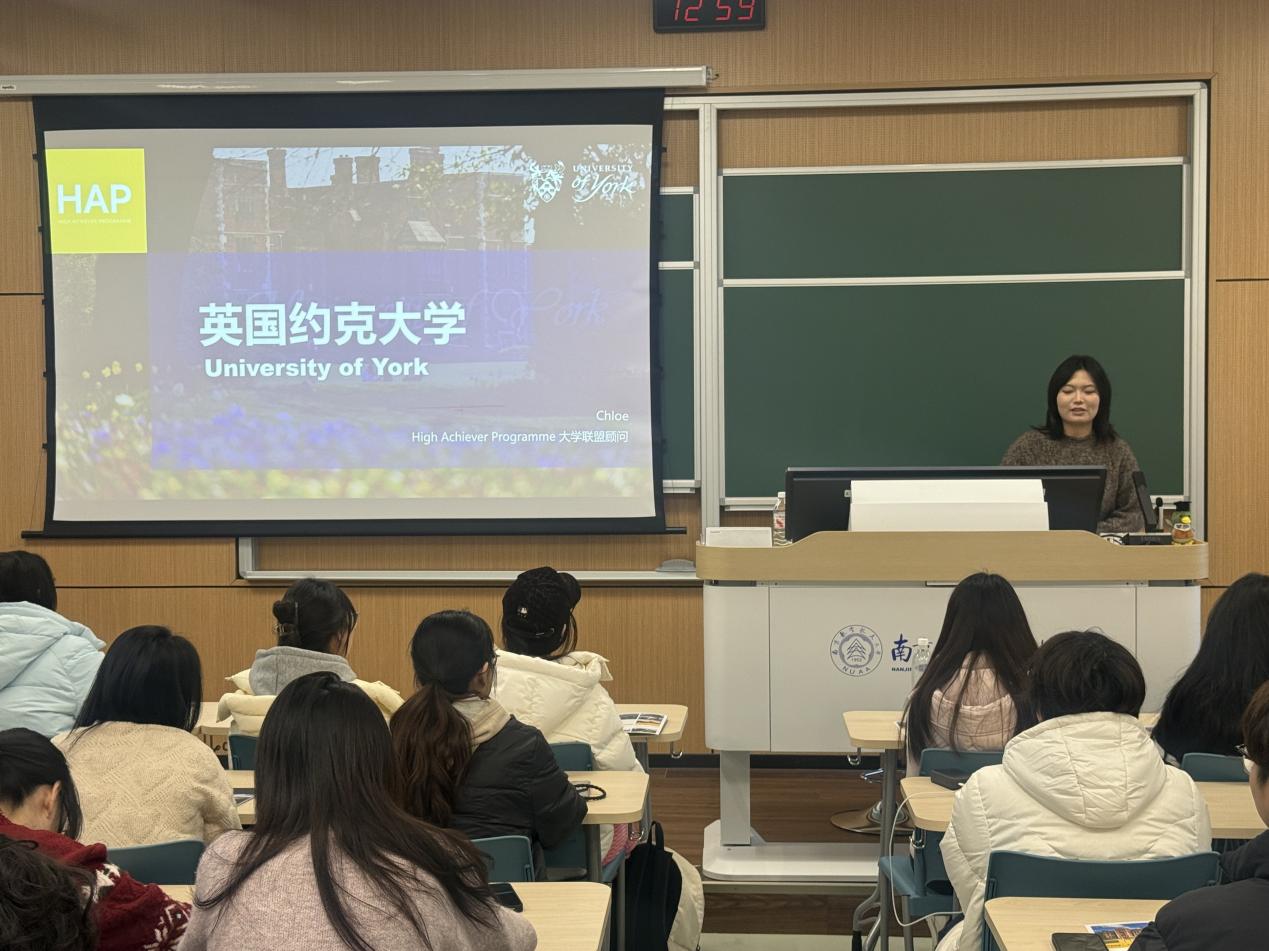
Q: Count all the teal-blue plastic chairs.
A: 7